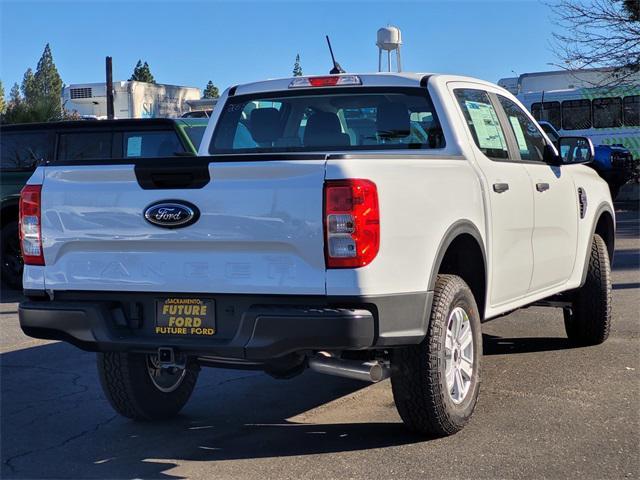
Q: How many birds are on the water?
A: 0